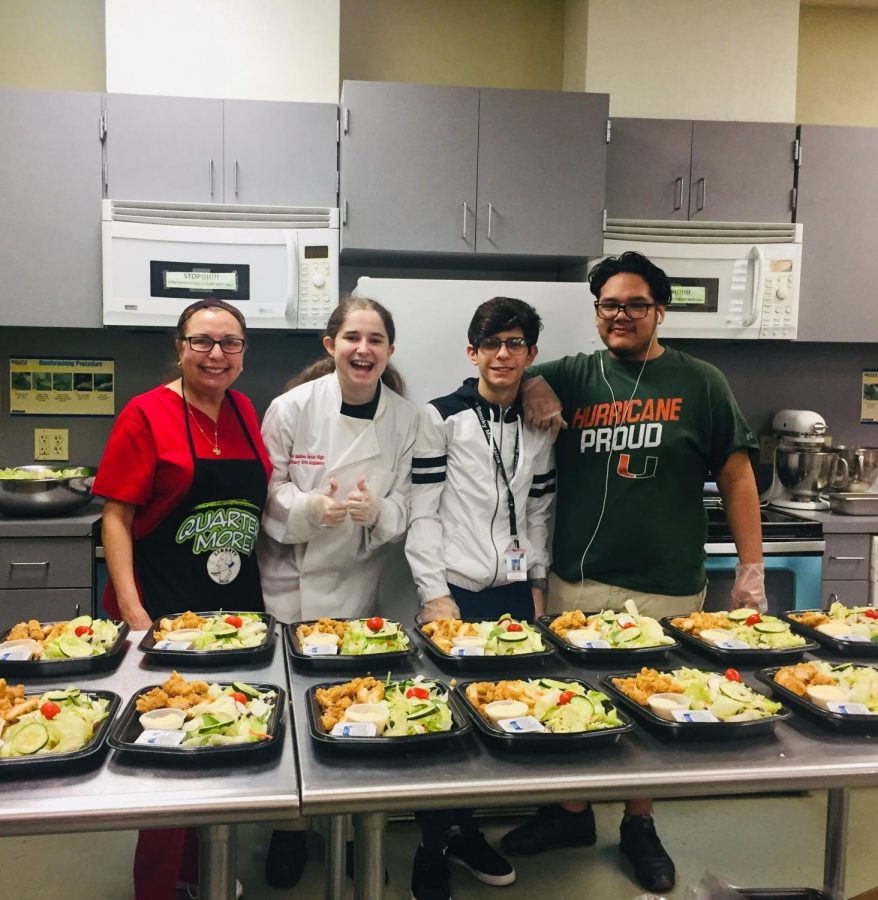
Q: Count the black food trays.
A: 13